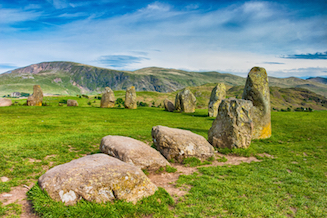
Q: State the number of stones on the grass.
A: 13